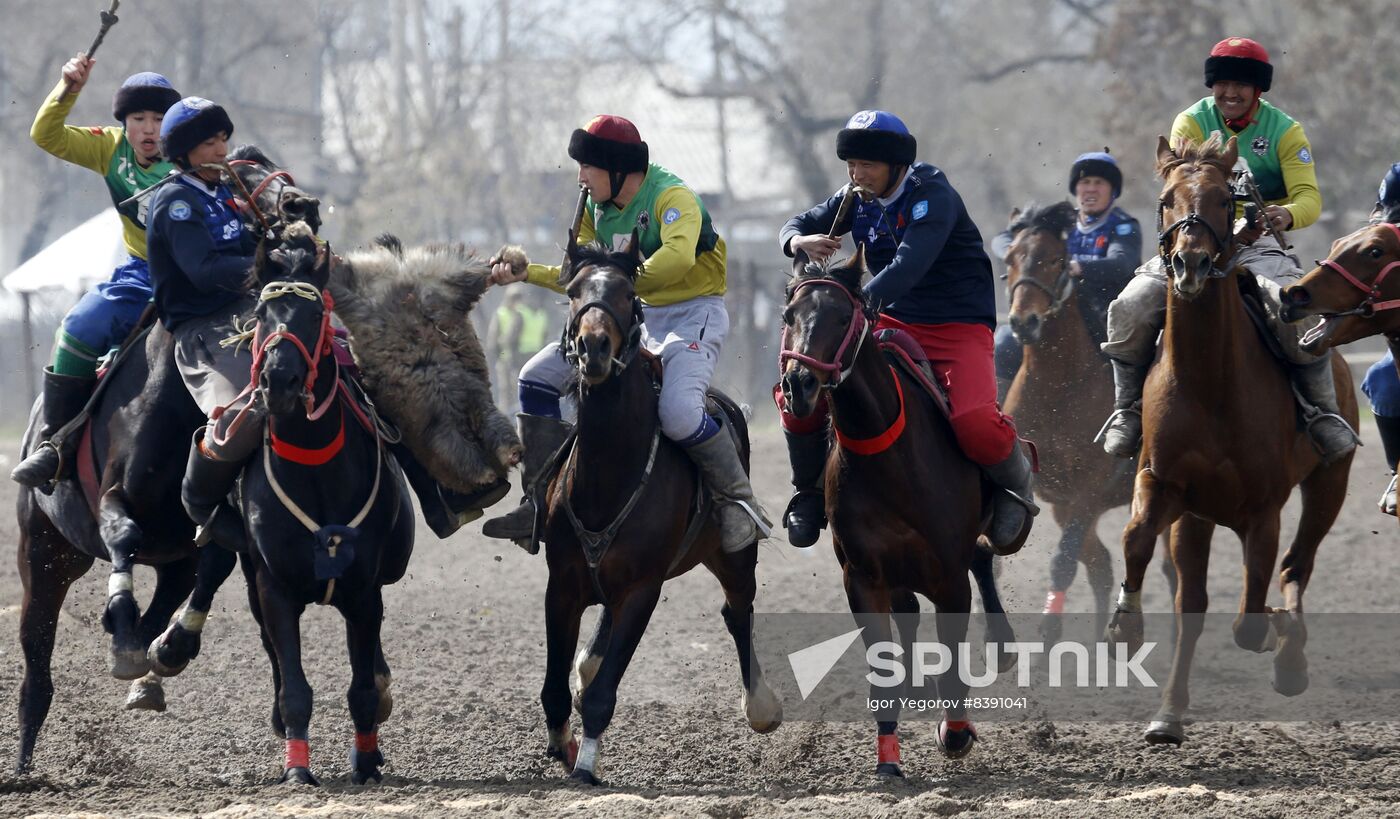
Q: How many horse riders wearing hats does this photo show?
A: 7